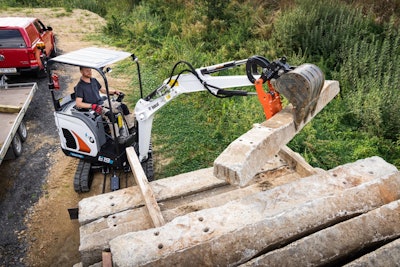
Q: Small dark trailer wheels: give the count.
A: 2